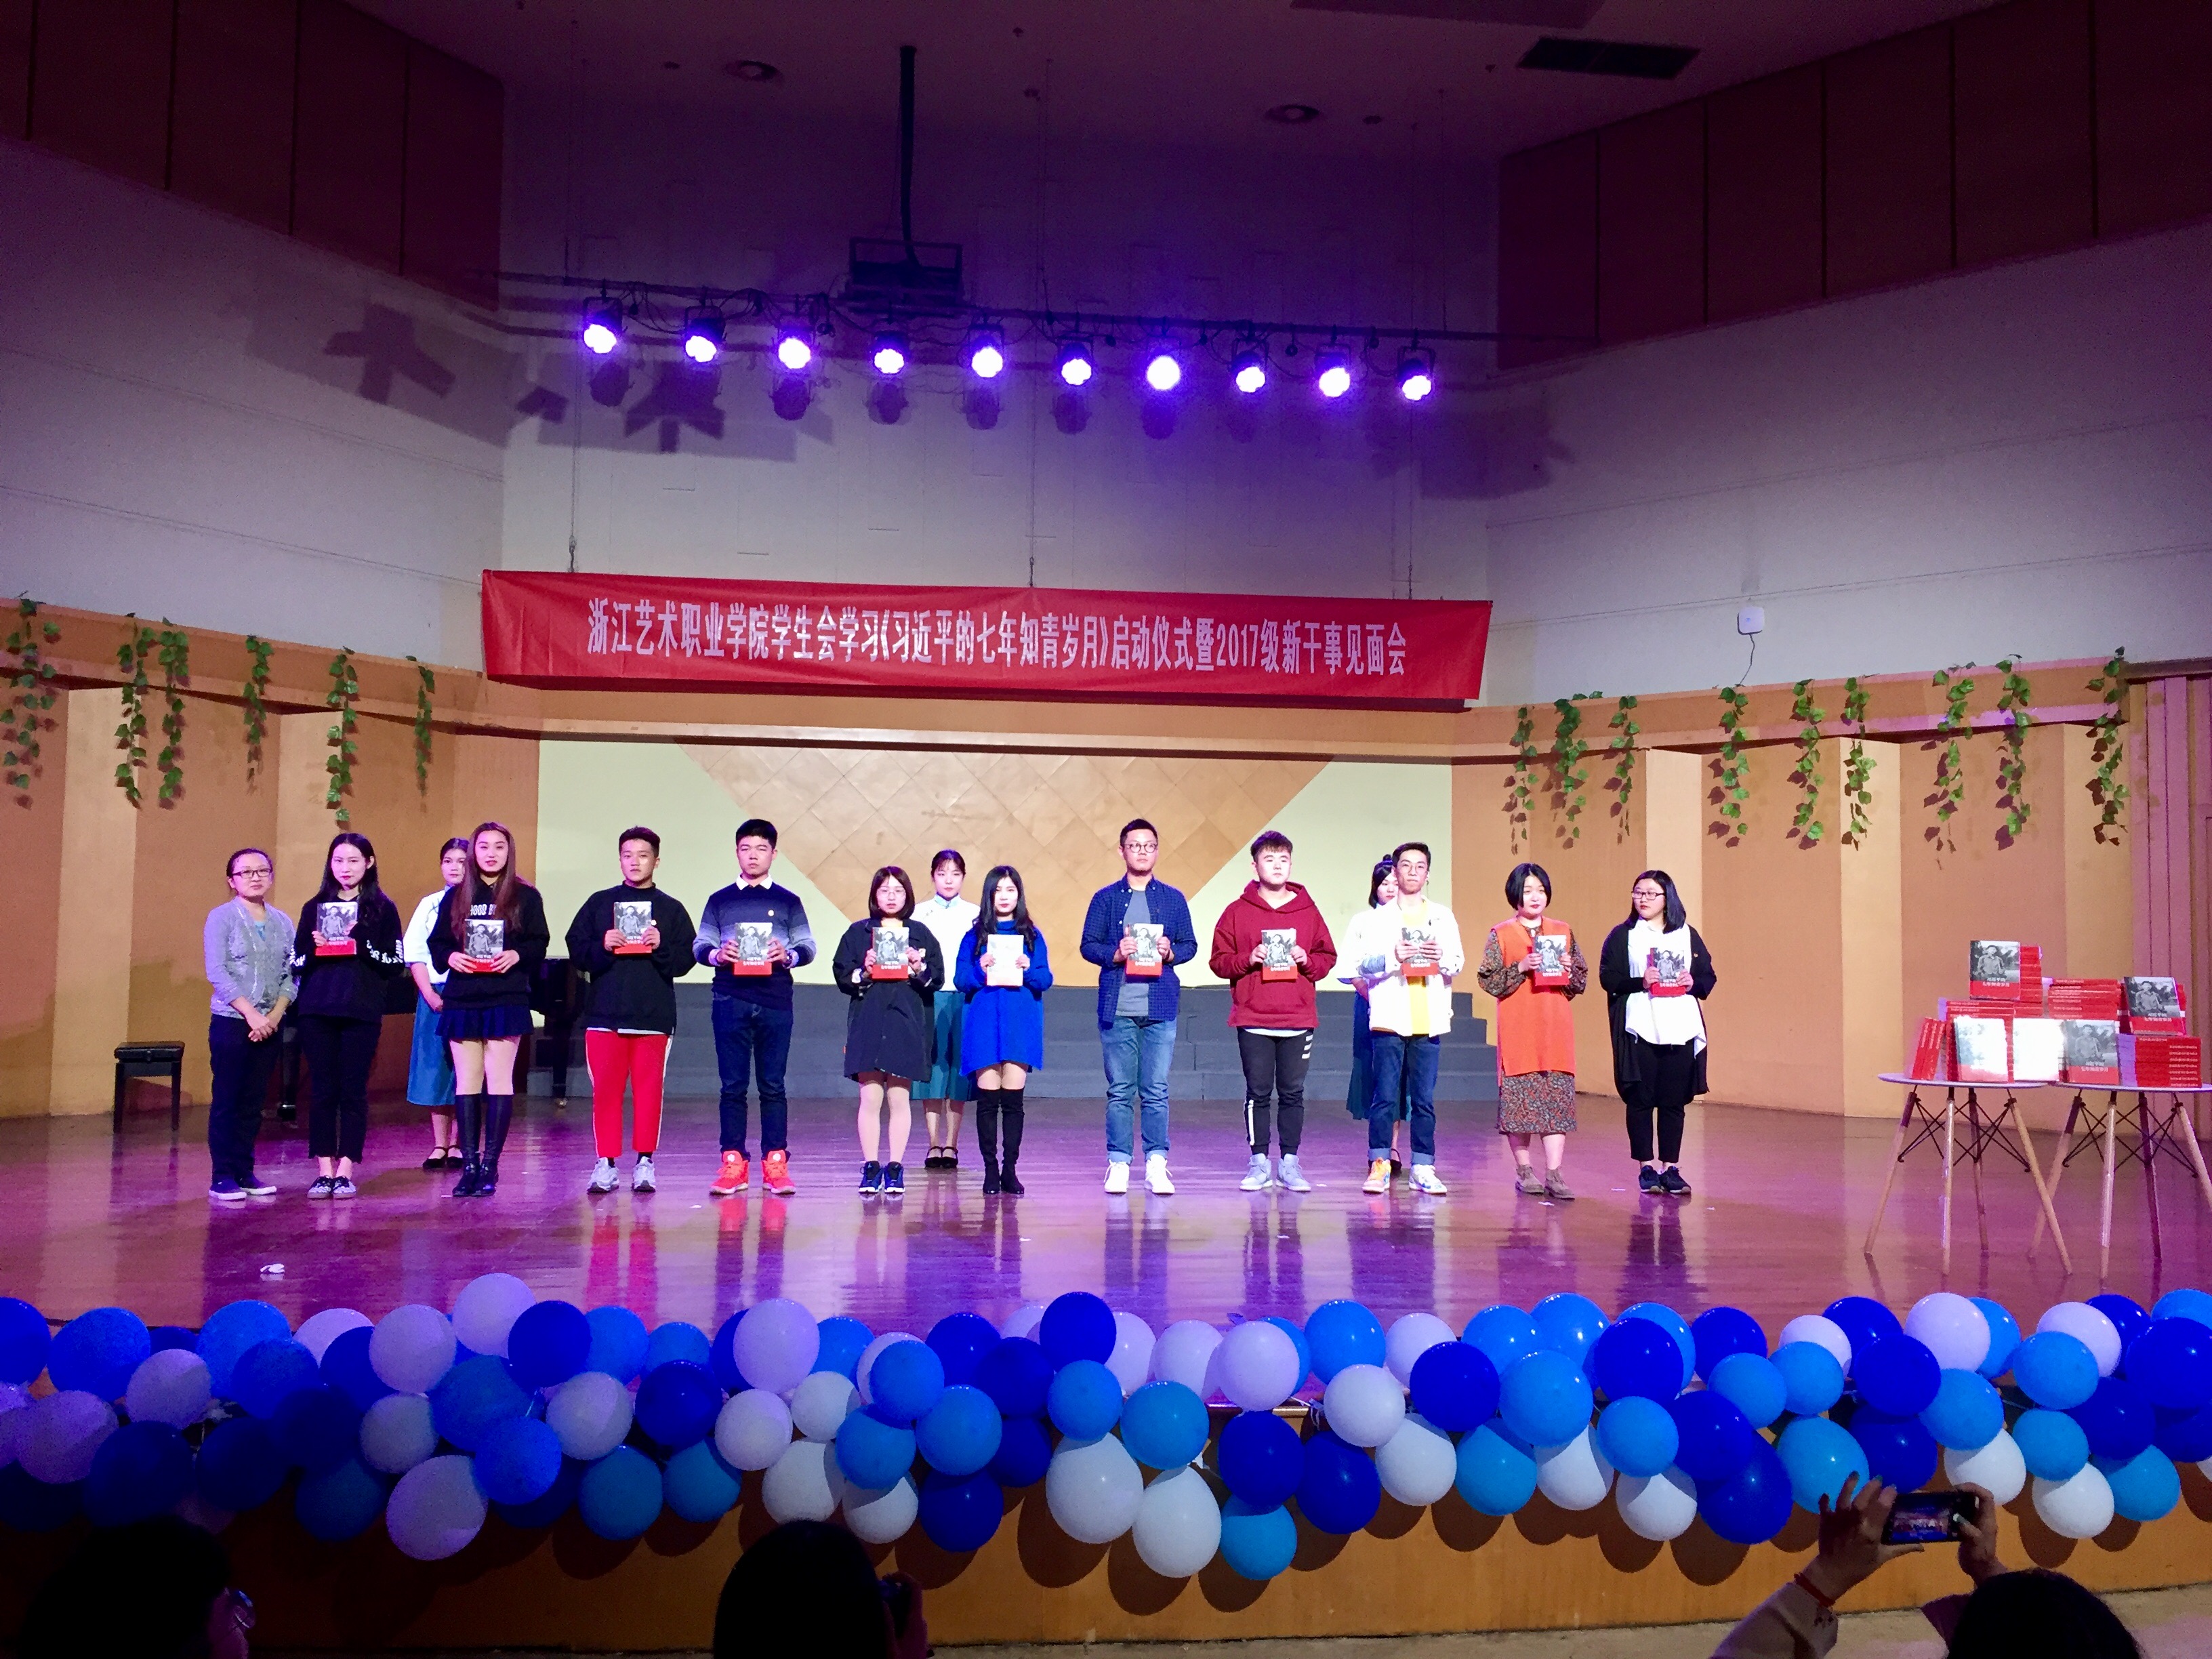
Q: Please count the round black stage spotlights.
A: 10